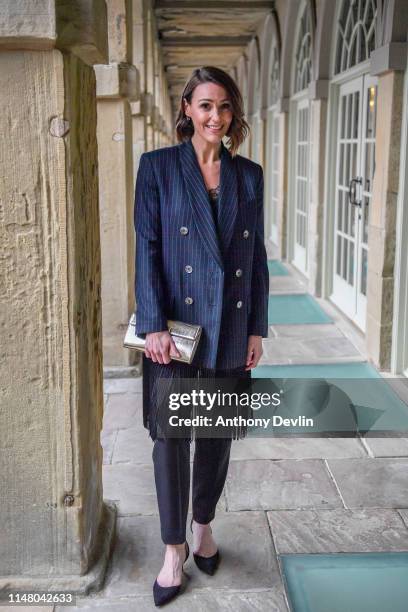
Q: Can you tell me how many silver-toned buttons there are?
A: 6